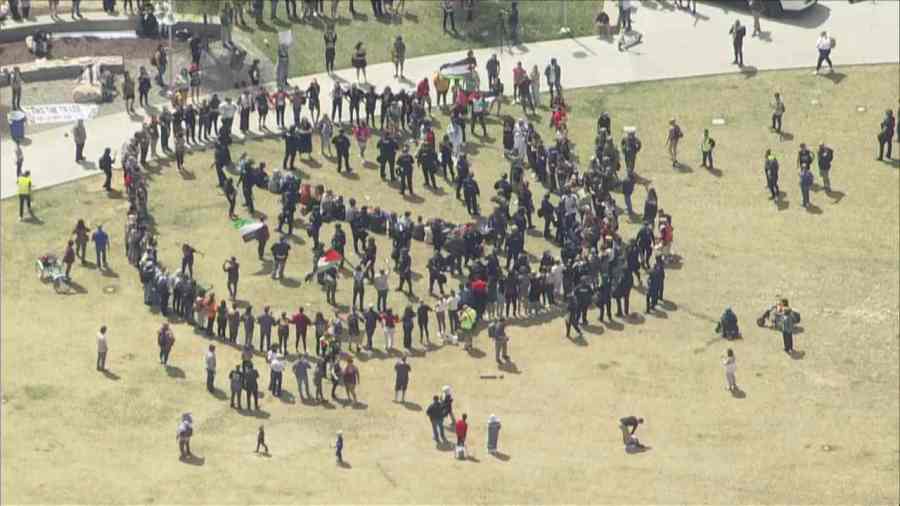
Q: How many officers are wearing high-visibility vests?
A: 4